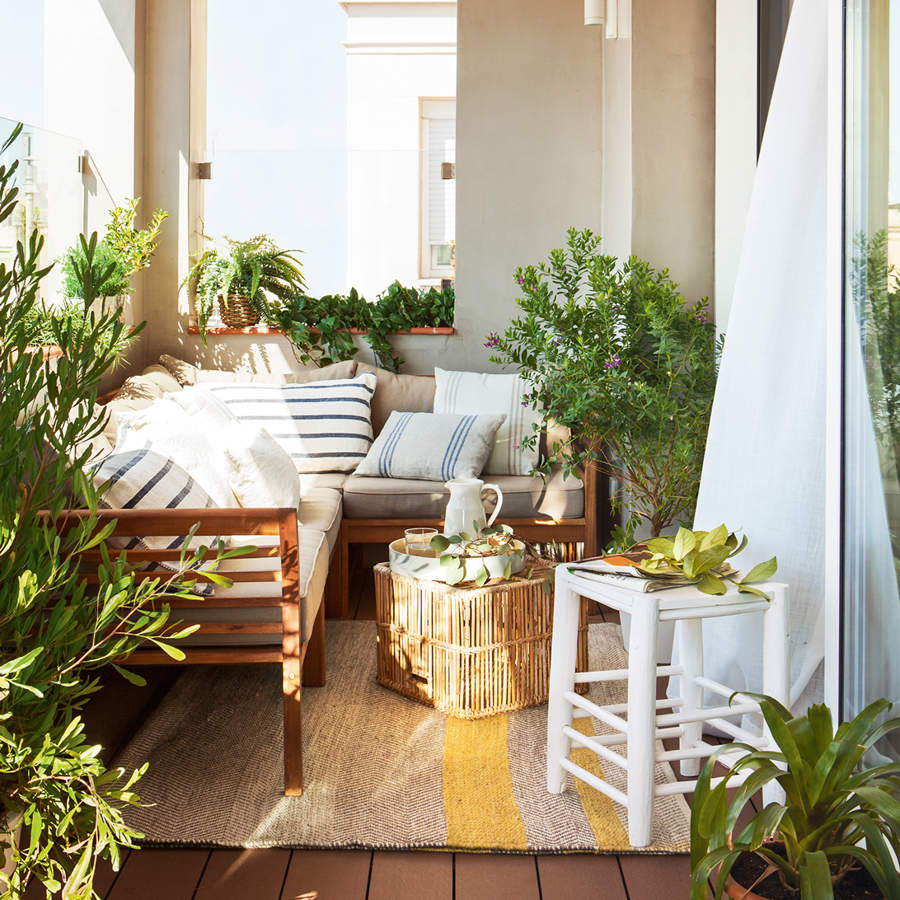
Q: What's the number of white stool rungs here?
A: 12